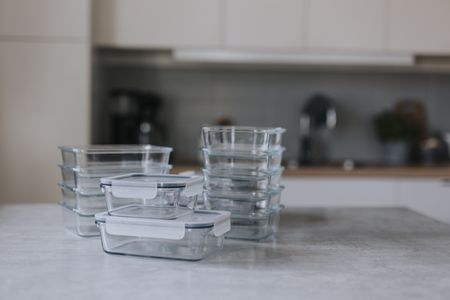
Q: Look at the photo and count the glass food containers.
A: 11